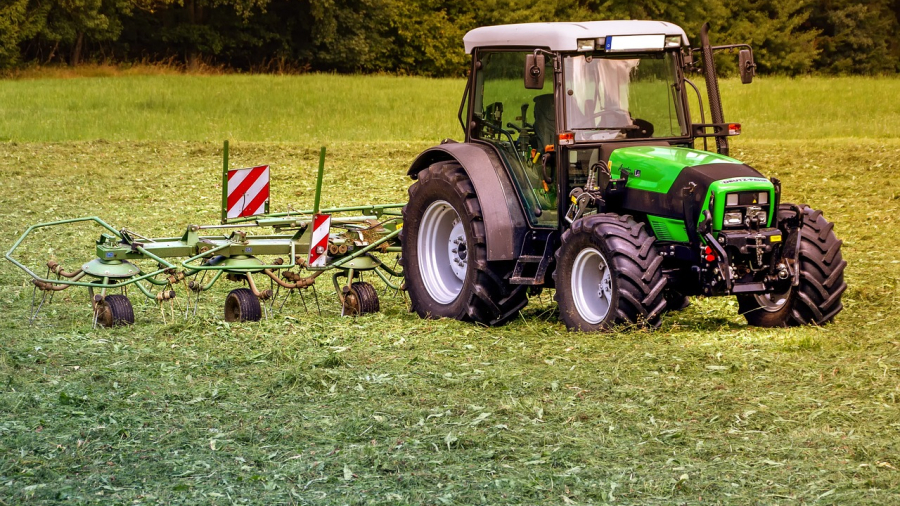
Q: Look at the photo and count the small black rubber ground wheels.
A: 3